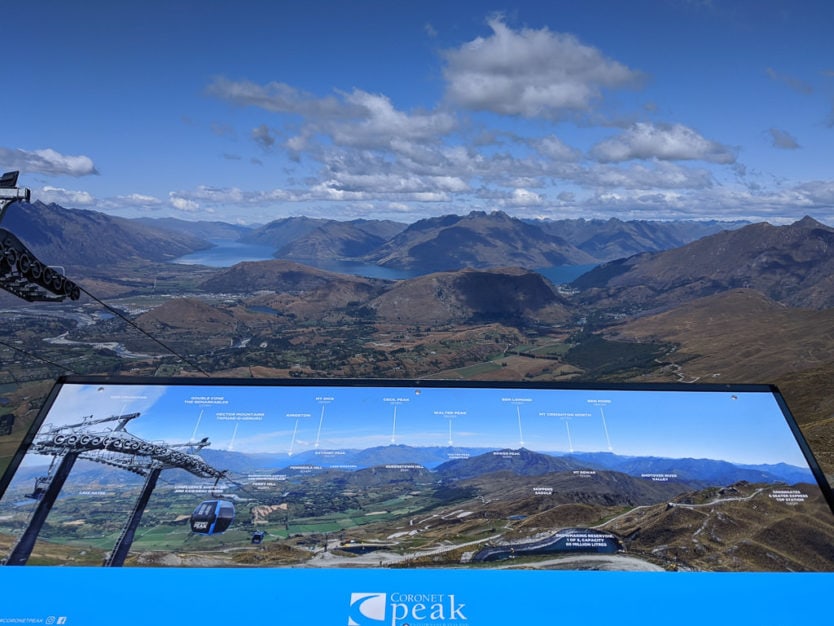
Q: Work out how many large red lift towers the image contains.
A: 0